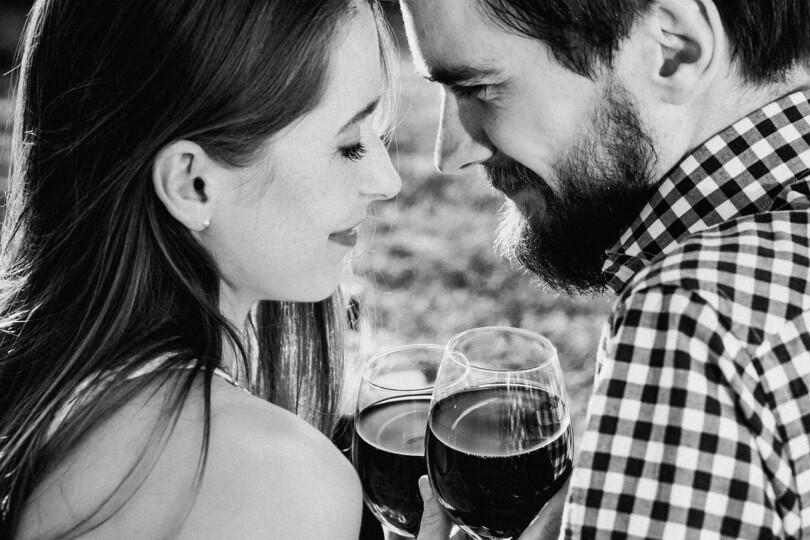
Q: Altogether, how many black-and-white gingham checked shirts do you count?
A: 1